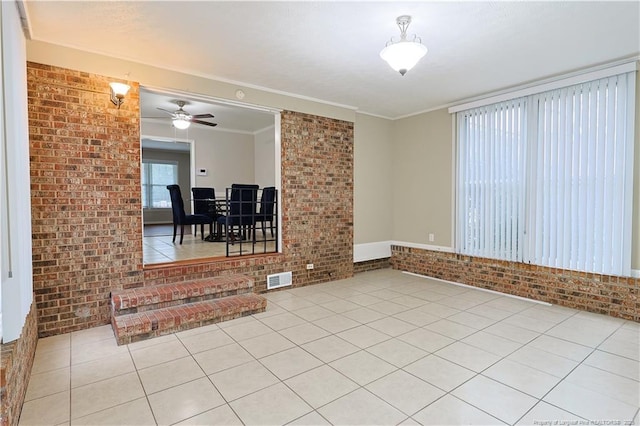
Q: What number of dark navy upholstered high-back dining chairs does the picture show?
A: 4